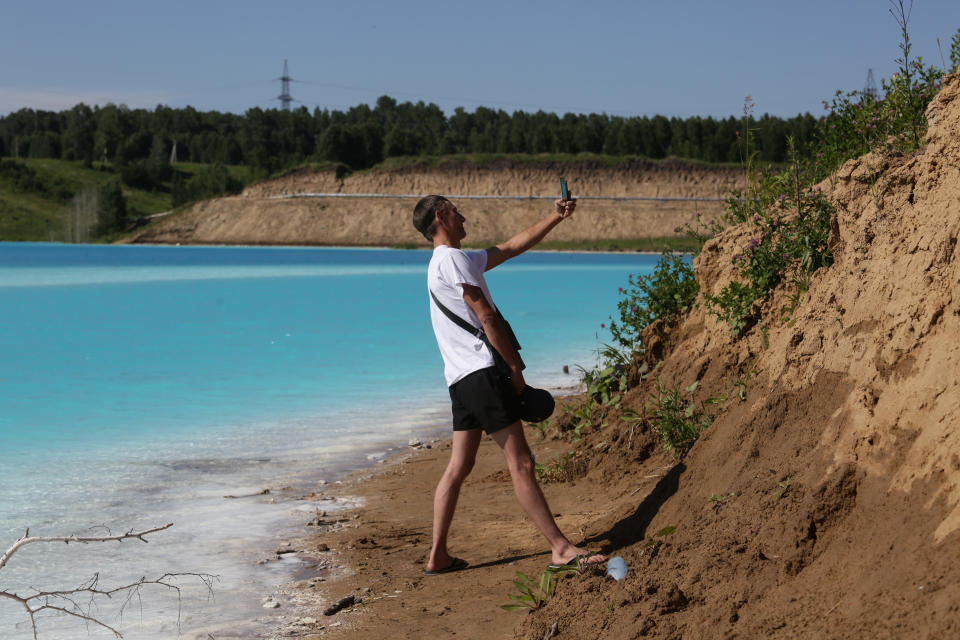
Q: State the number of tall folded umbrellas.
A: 0